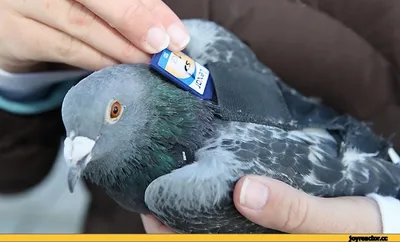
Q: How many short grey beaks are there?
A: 1